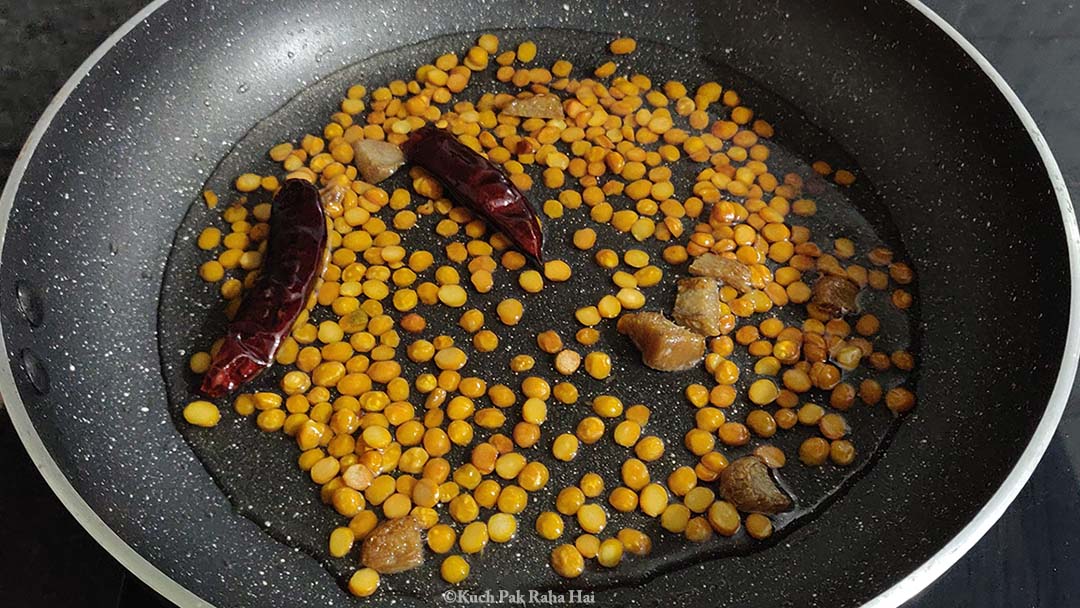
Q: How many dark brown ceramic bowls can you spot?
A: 0